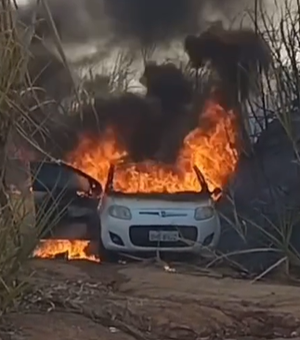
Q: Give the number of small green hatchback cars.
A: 0